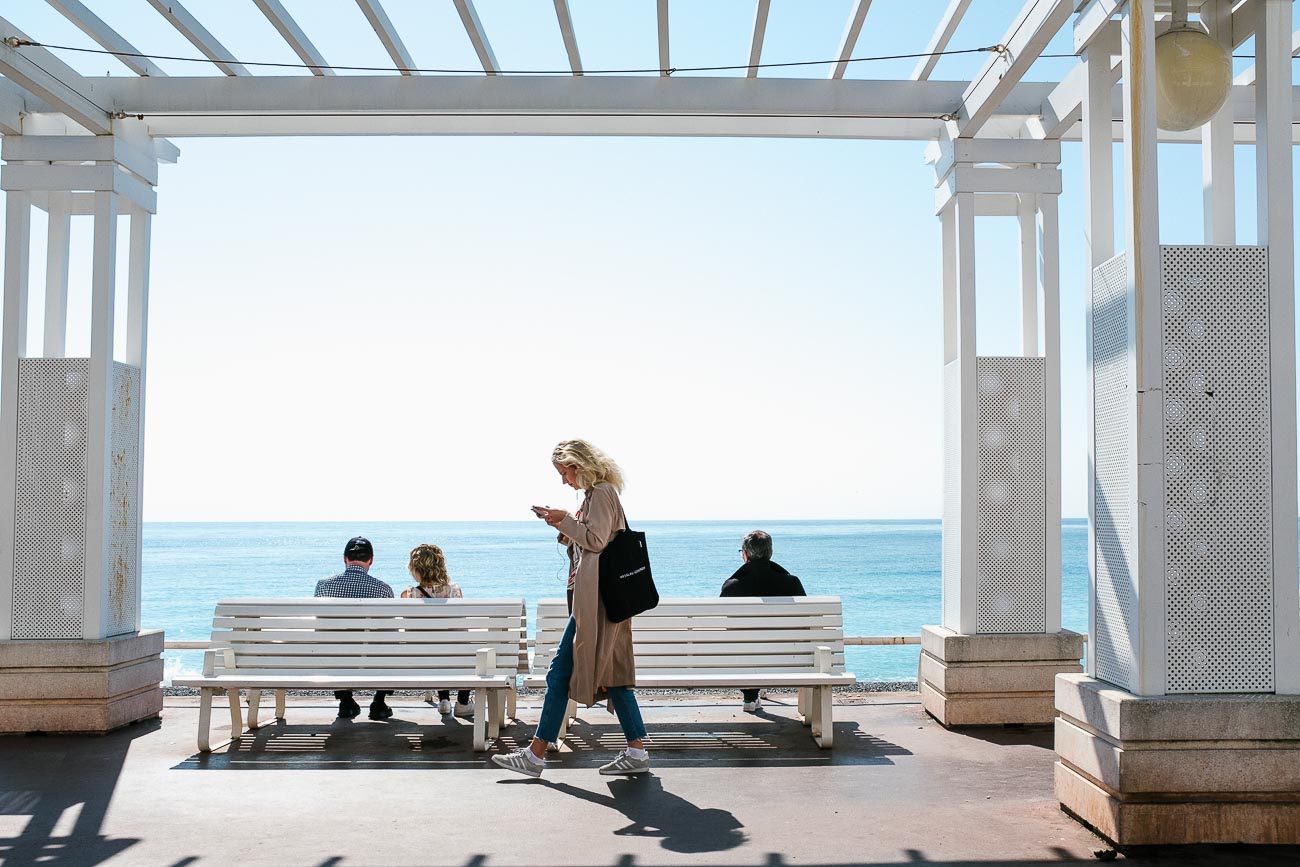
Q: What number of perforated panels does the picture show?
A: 6